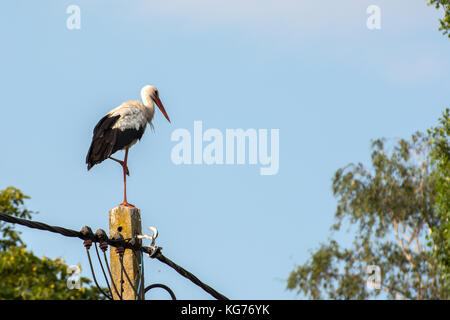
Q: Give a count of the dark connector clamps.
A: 3